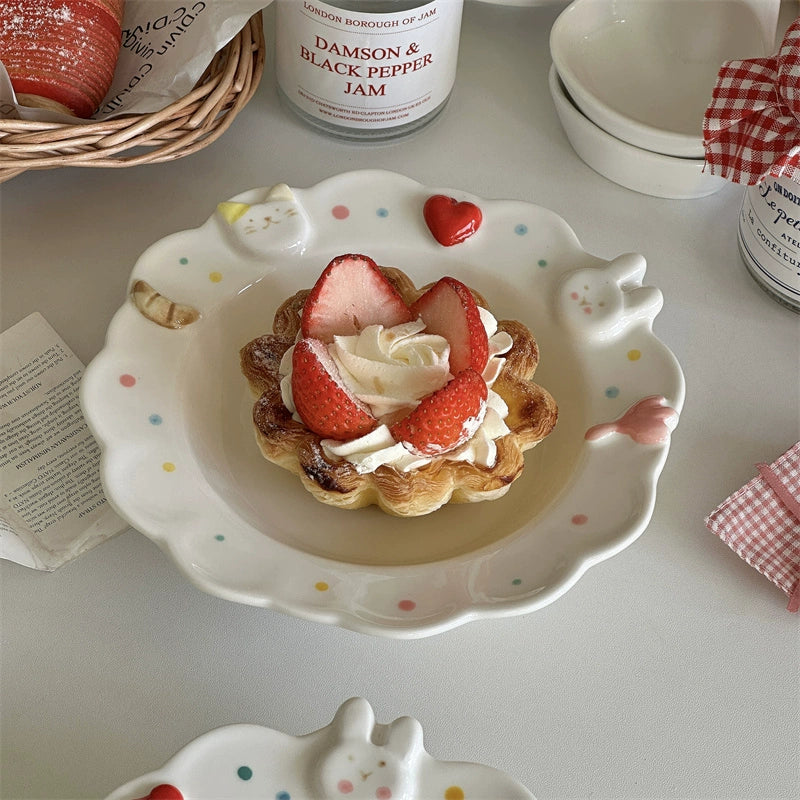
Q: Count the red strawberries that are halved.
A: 4